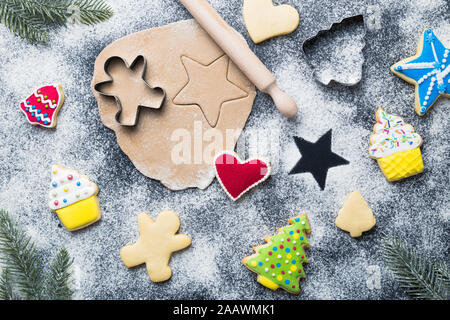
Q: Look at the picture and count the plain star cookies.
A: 0